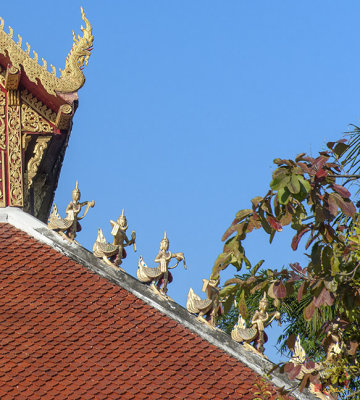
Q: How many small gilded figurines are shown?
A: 6